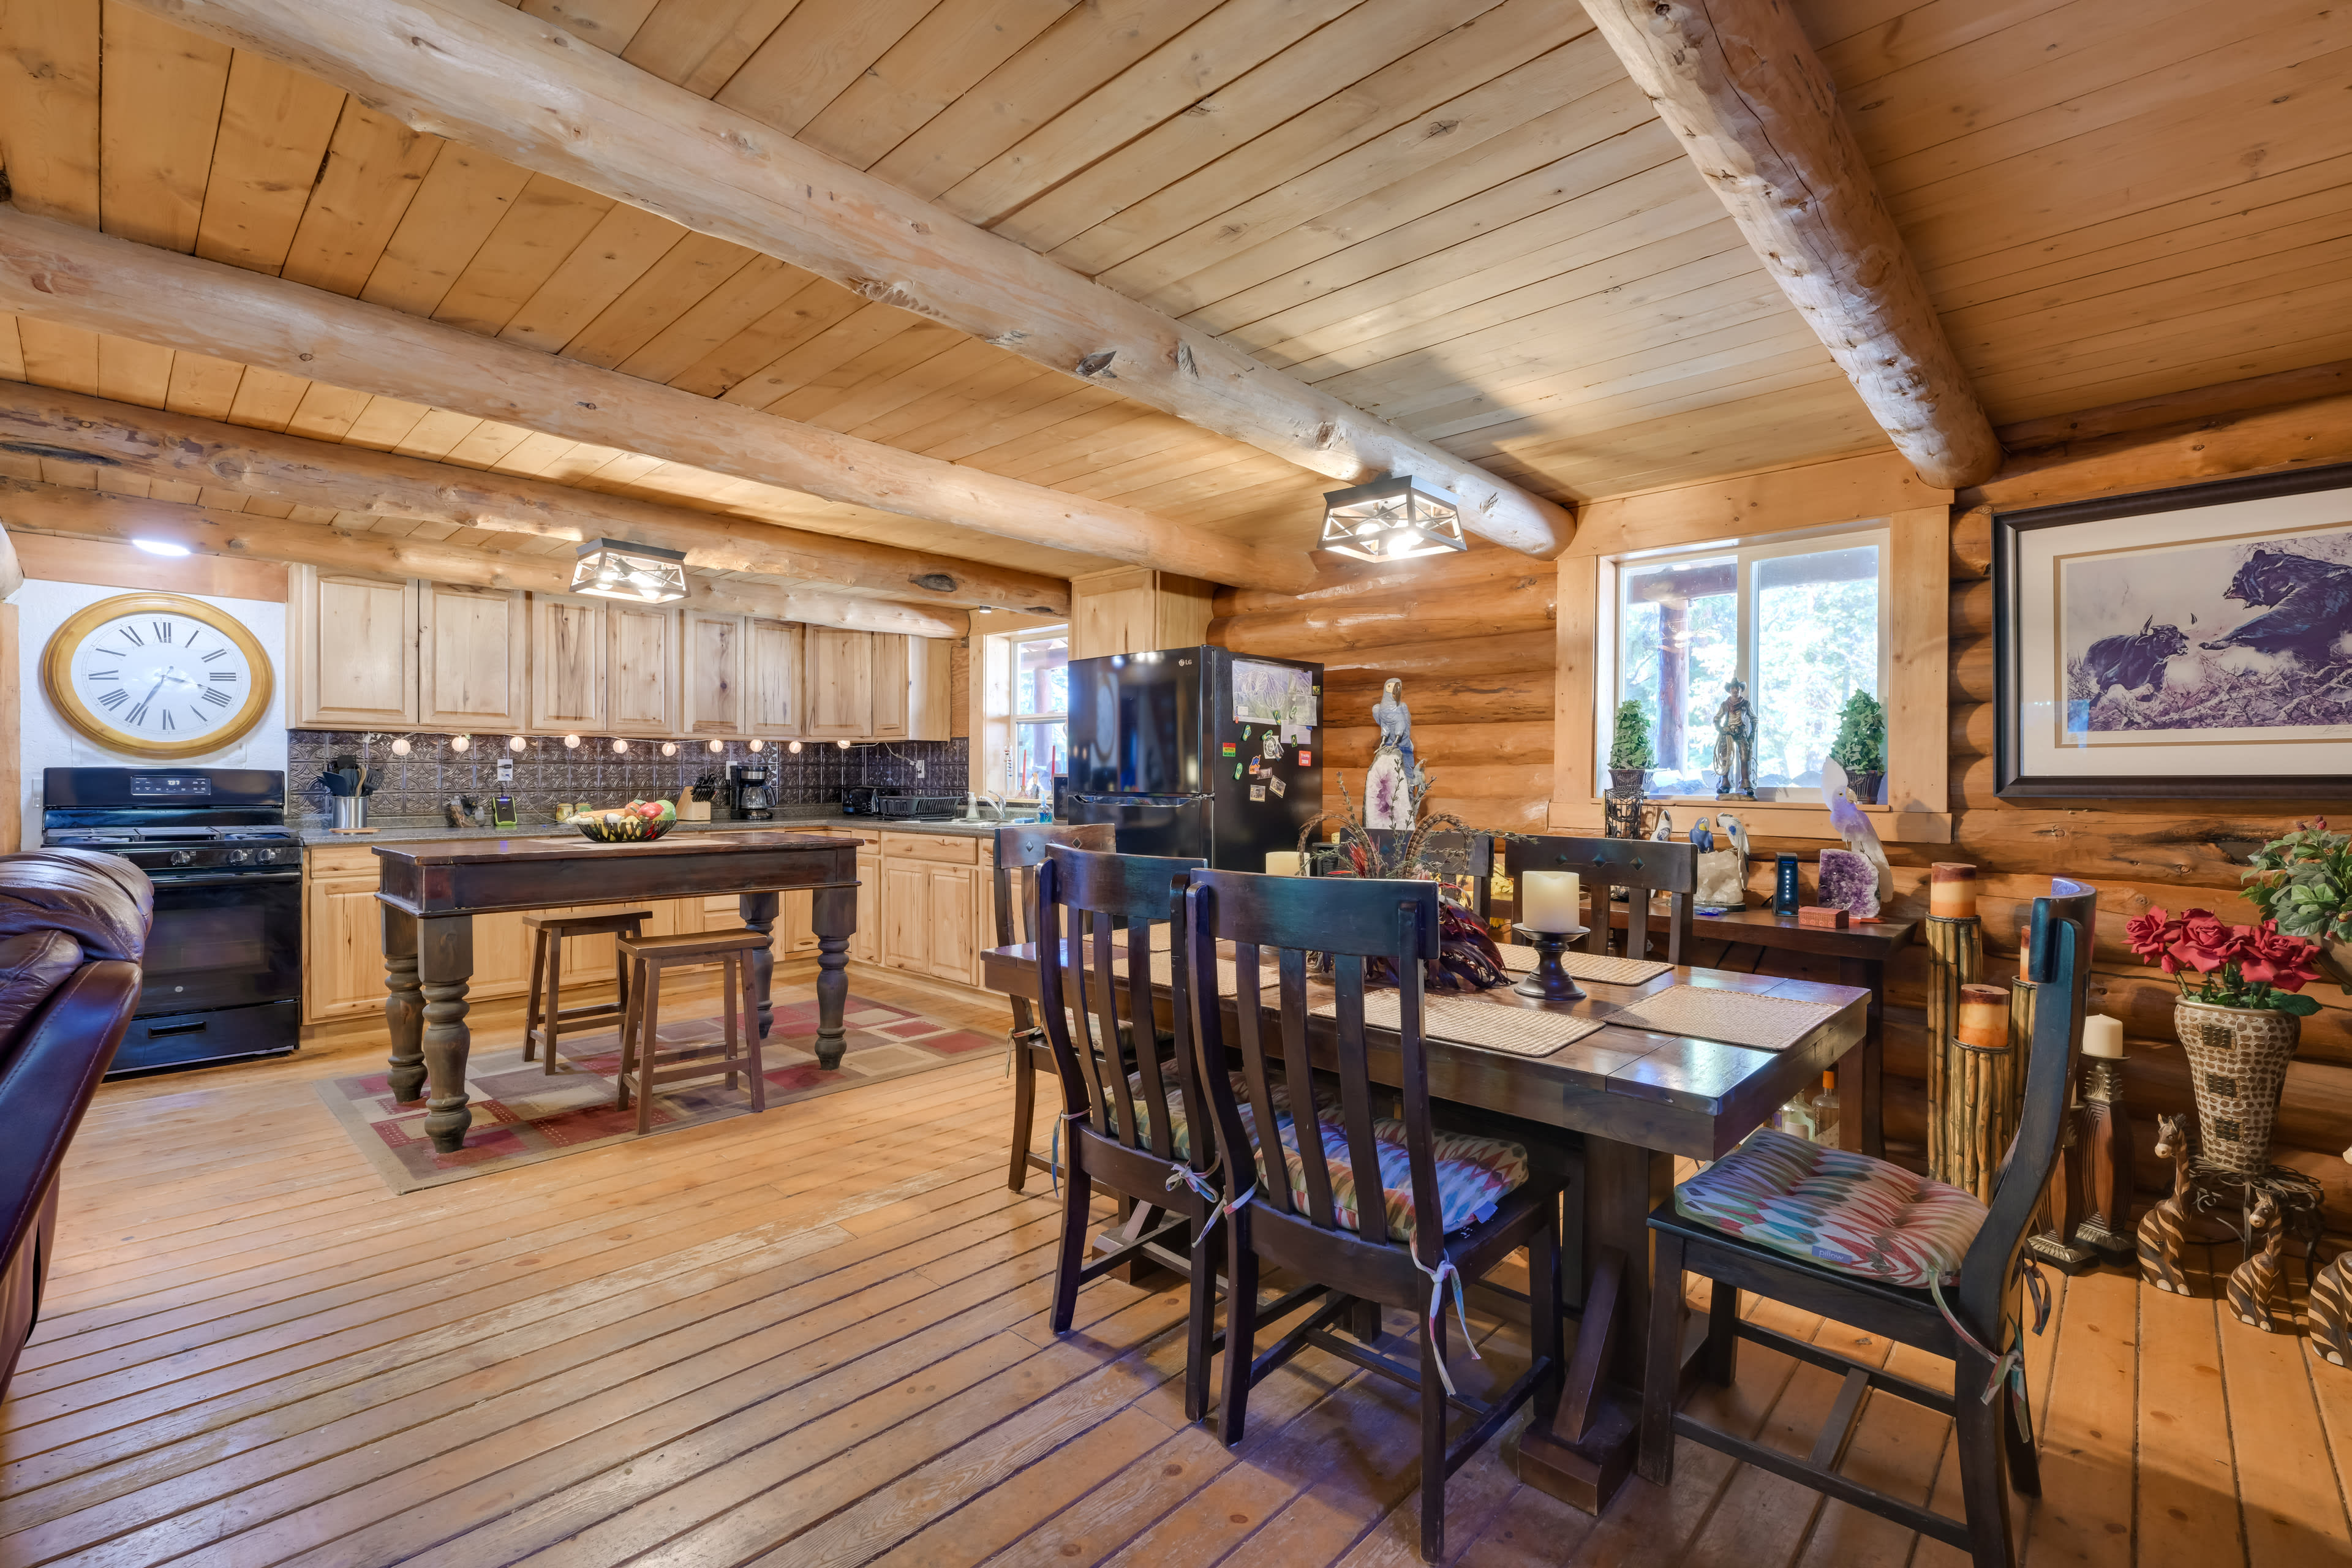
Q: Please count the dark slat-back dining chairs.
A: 6